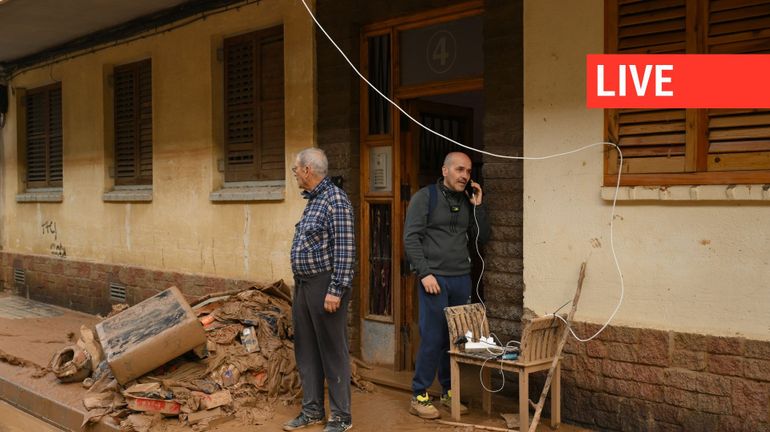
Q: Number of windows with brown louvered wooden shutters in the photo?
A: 4